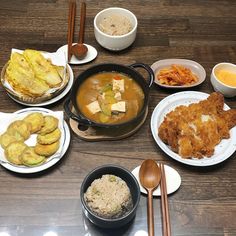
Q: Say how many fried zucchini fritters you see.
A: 8